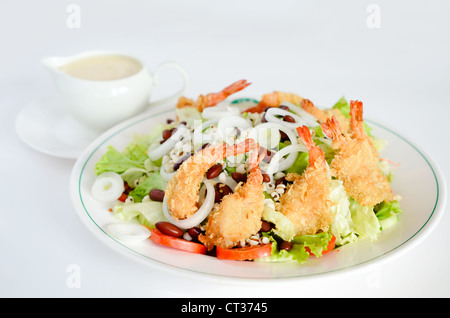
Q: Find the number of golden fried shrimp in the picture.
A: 8